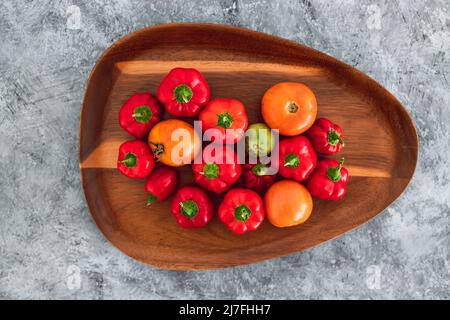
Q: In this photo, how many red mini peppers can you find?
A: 12